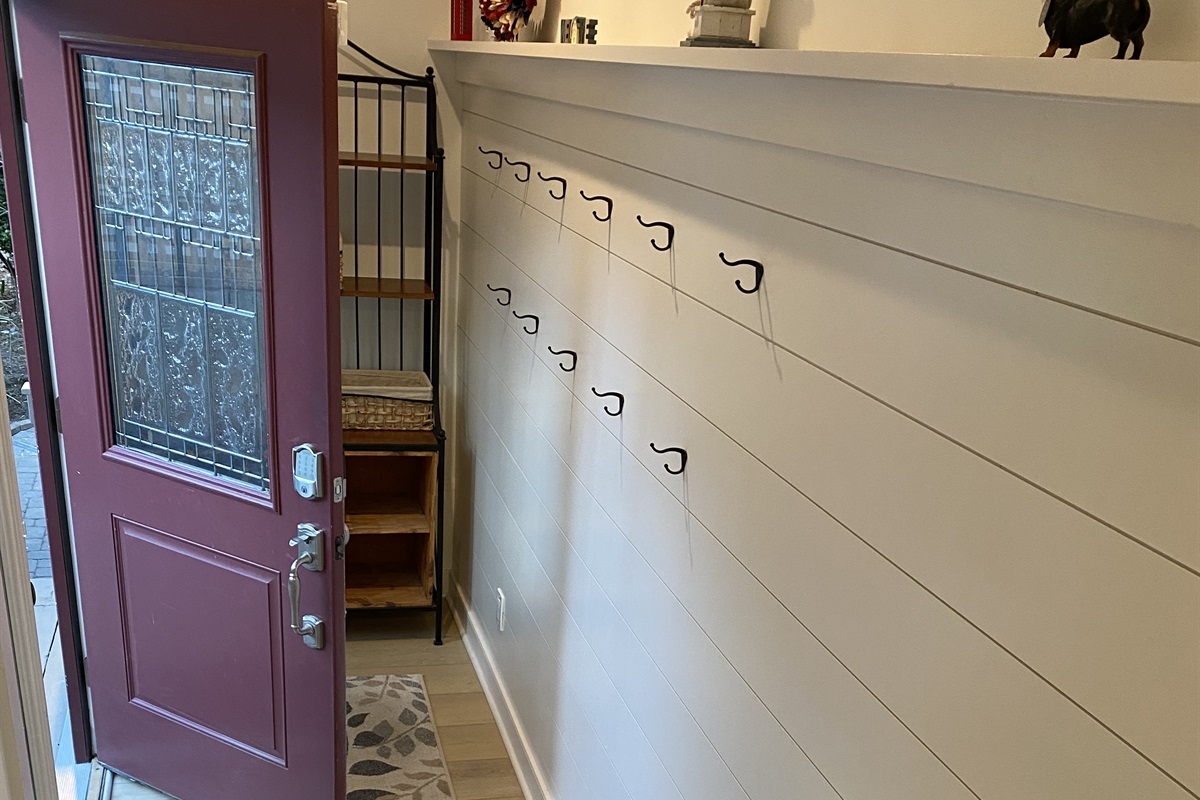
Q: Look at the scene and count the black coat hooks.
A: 11